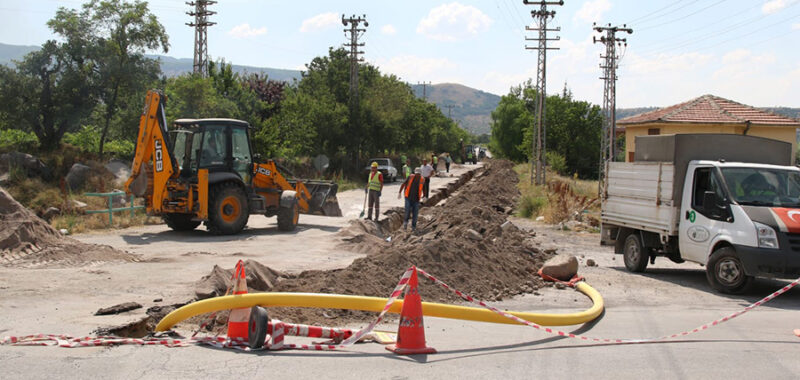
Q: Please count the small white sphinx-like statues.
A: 0